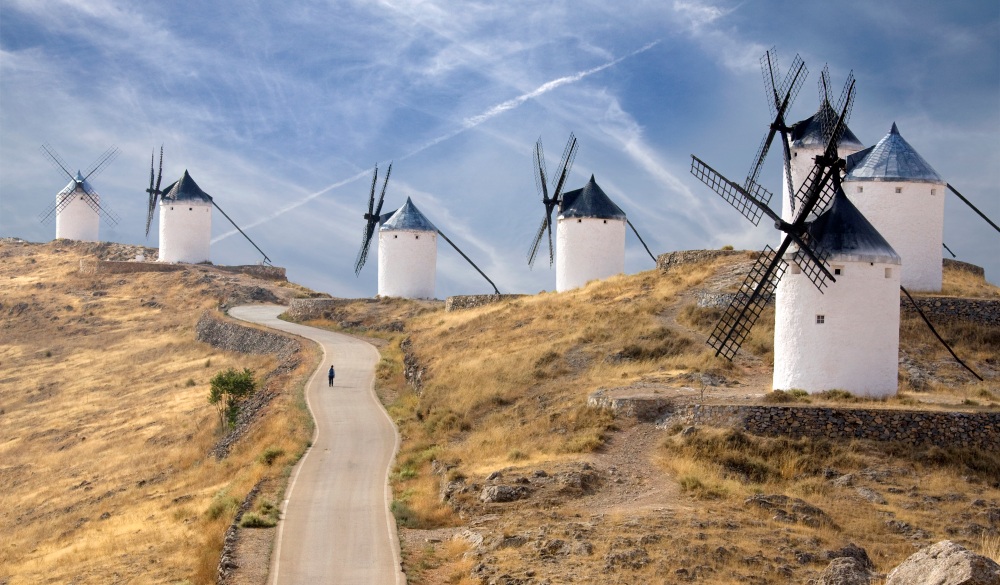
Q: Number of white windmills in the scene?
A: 7